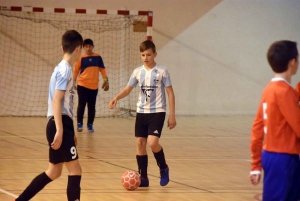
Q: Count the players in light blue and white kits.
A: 2